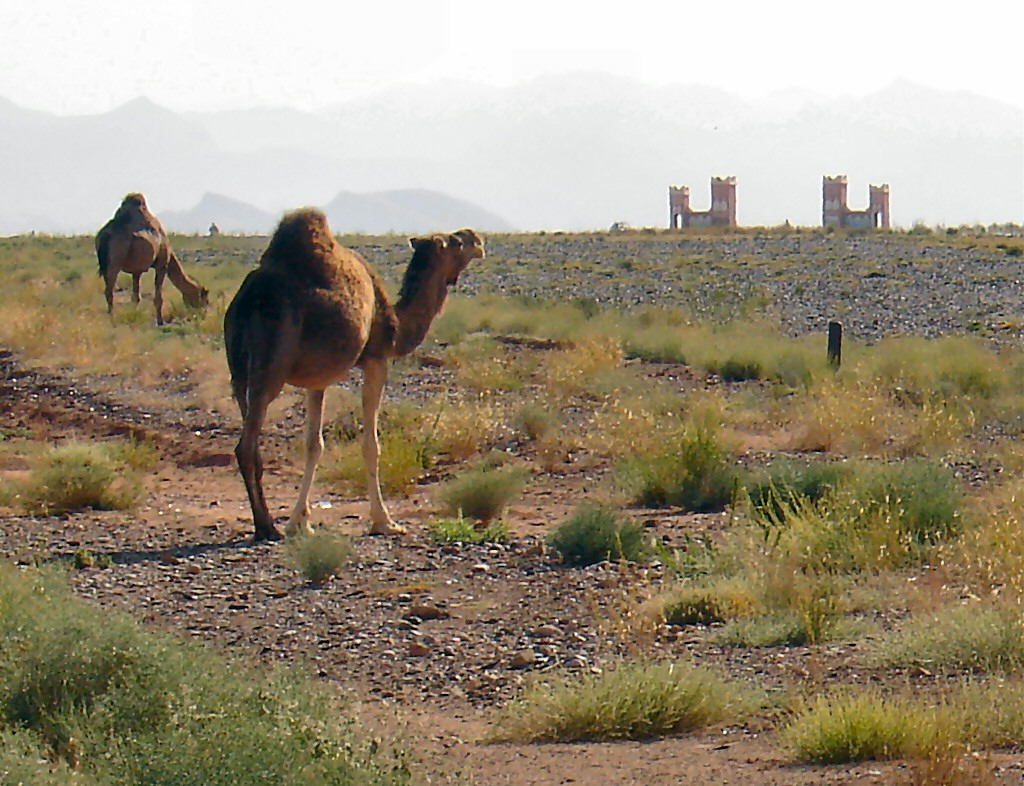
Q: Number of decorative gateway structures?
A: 2